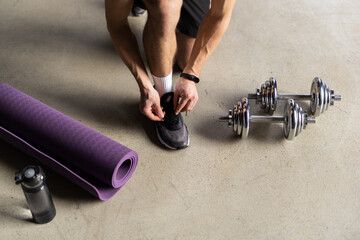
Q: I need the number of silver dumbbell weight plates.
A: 12